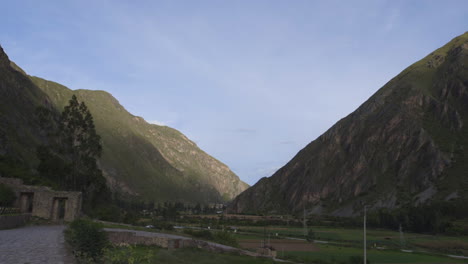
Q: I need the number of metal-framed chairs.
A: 0